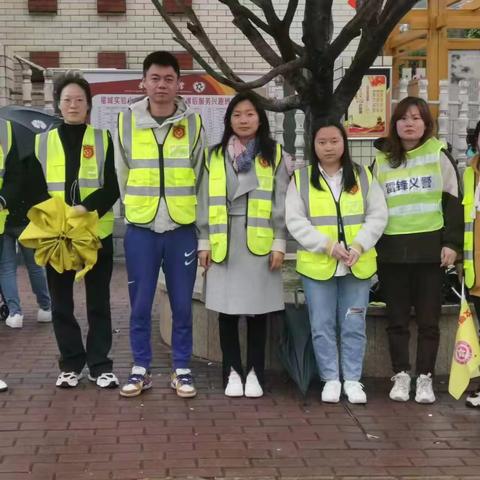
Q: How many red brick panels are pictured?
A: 6